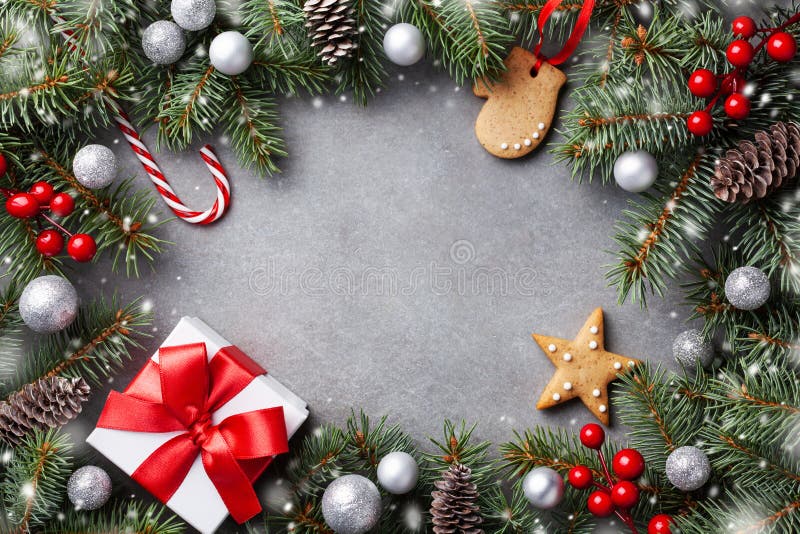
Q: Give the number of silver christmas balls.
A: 14